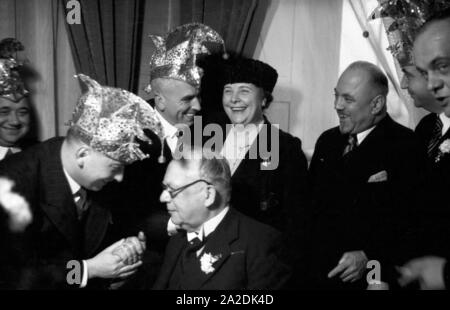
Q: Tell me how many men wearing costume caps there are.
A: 4